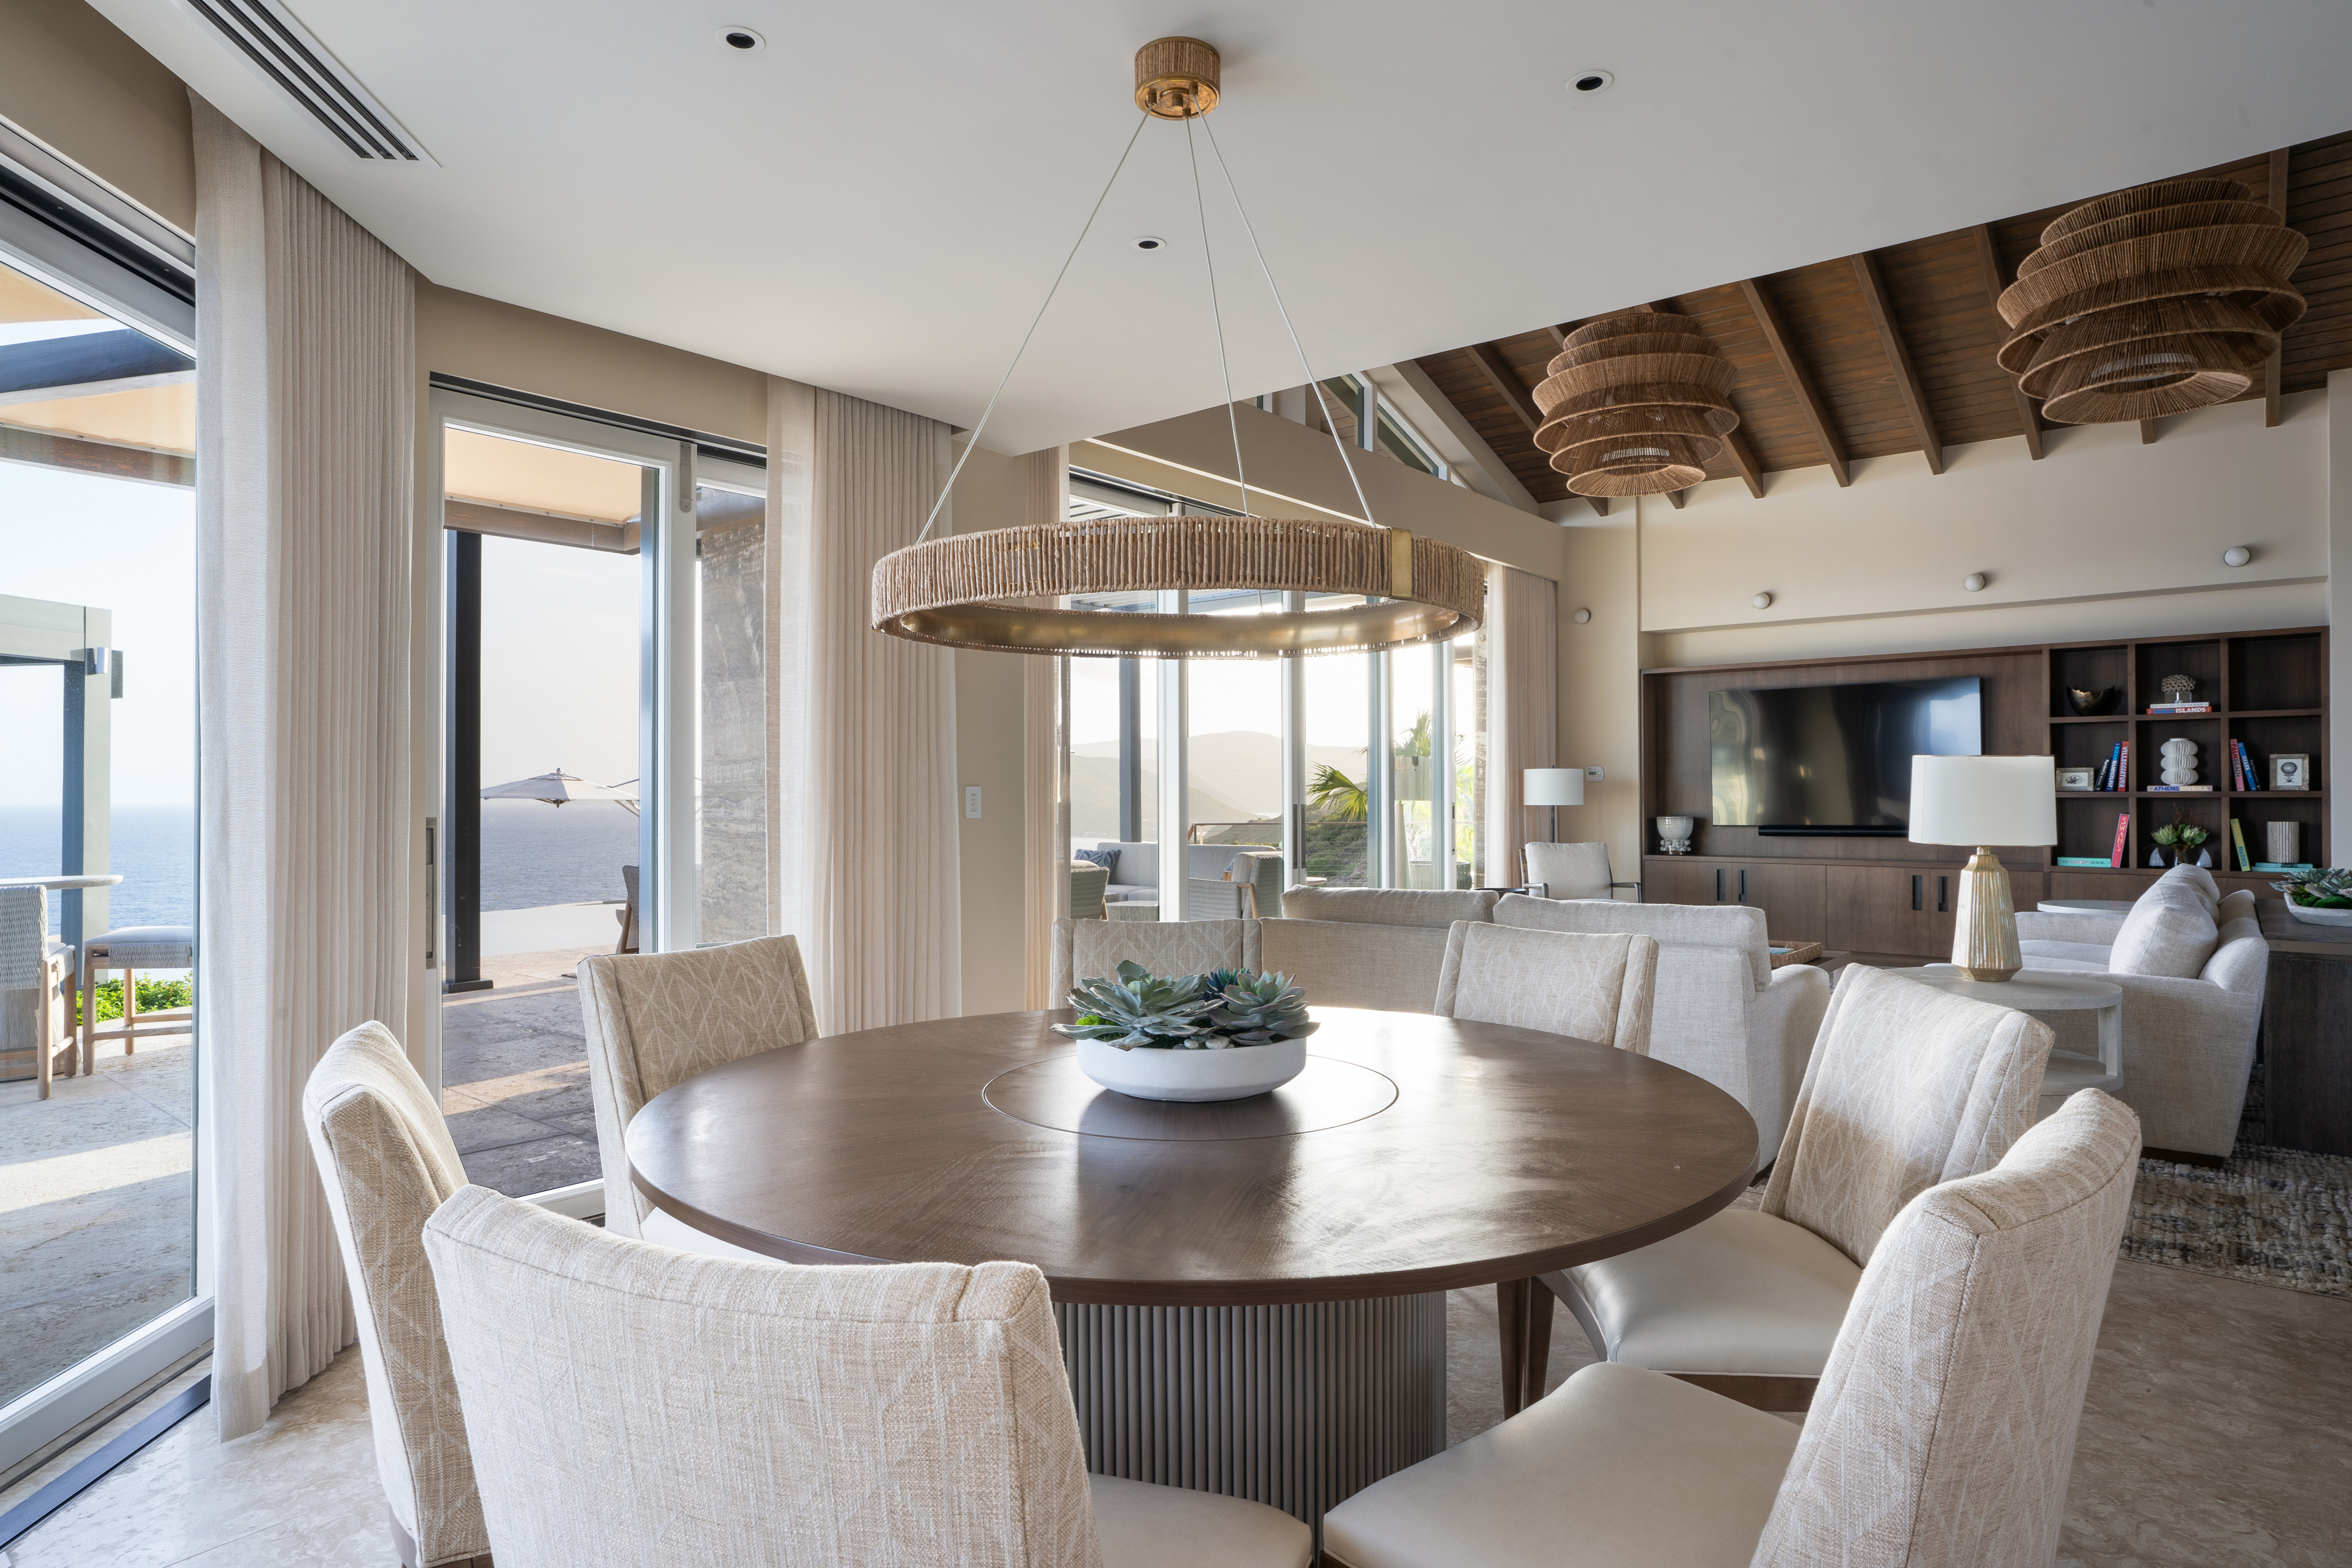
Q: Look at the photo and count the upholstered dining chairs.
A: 7